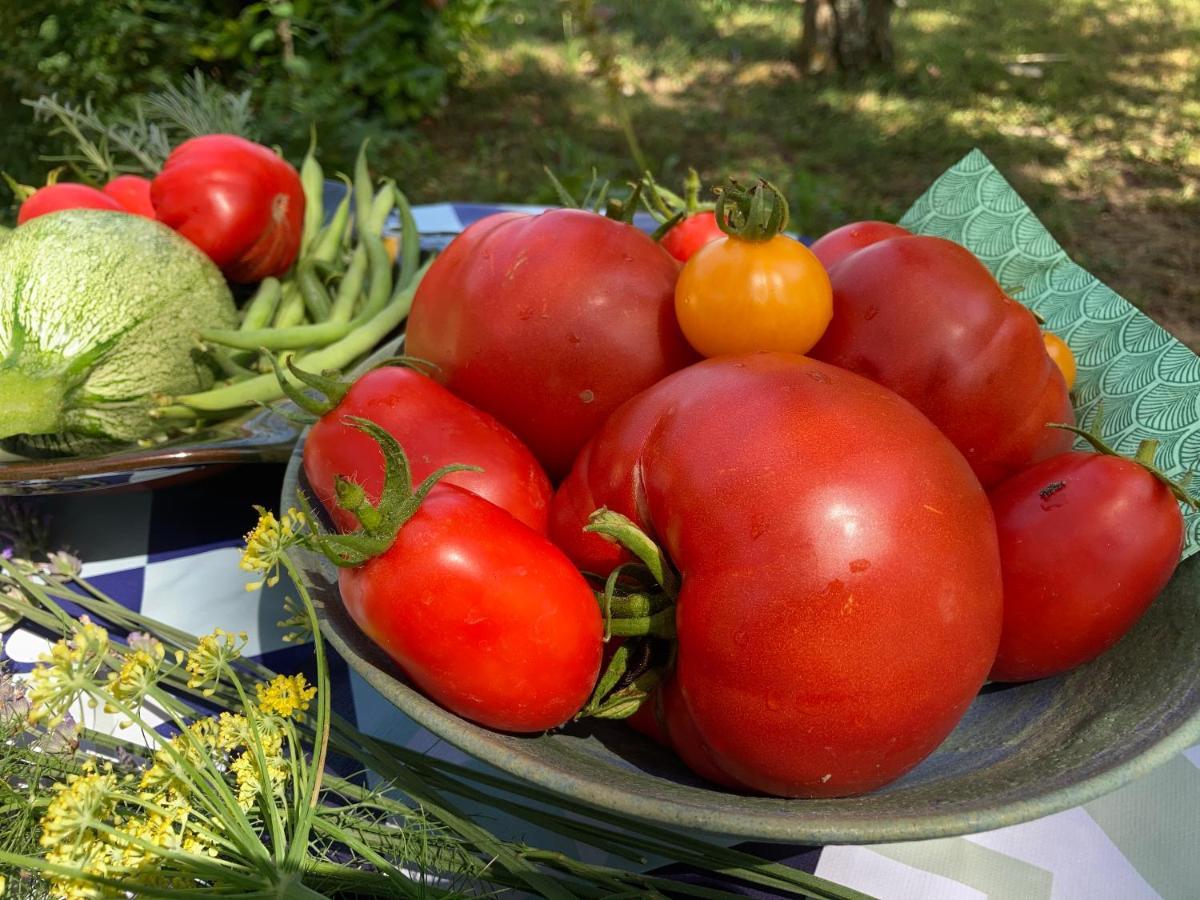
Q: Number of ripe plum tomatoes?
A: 3